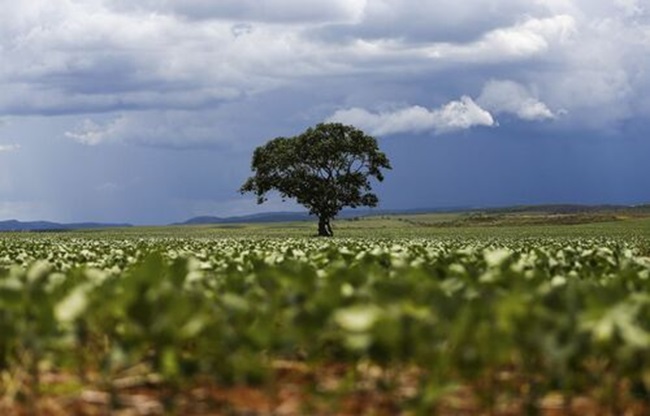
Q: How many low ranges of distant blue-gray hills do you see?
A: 2